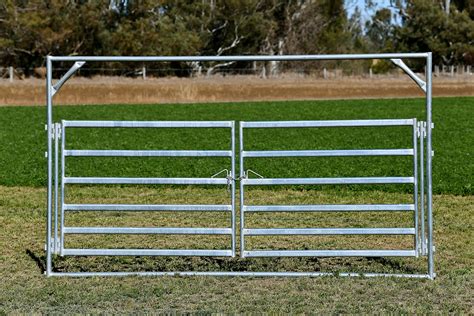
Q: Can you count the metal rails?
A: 12